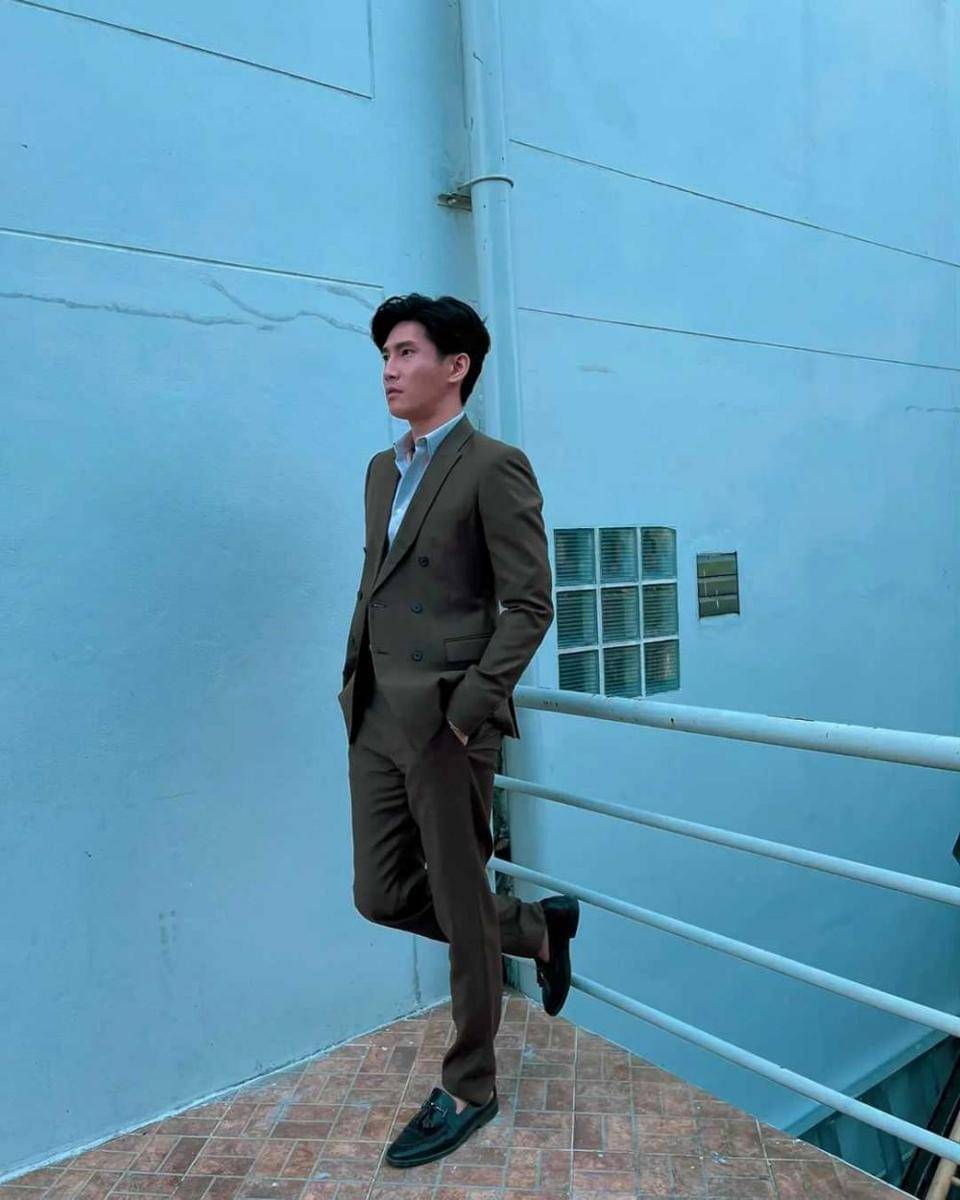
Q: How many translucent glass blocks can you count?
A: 9